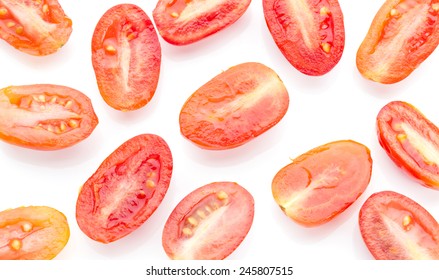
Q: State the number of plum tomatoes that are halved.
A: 13